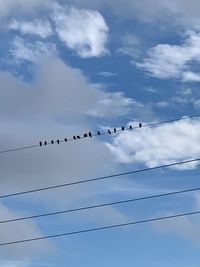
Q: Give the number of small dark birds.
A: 15